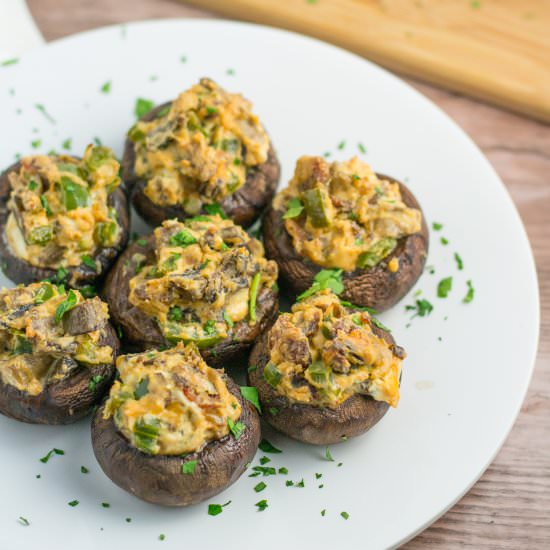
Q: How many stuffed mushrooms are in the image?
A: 7